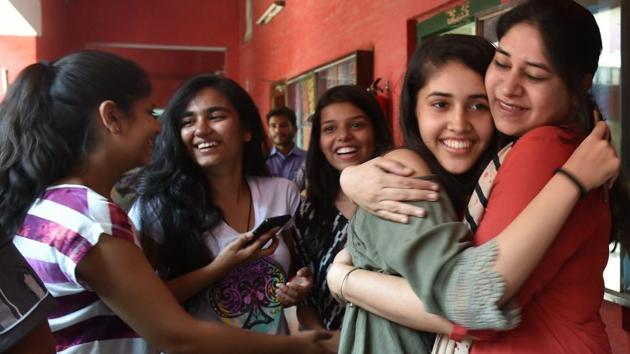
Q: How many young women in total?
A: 5